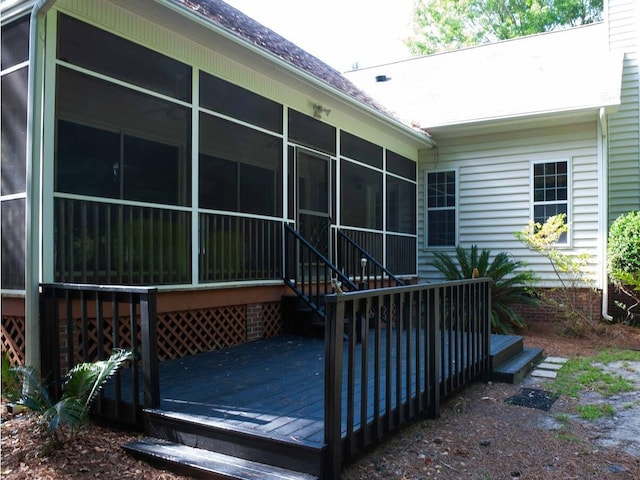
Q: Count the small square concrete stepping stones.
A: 3